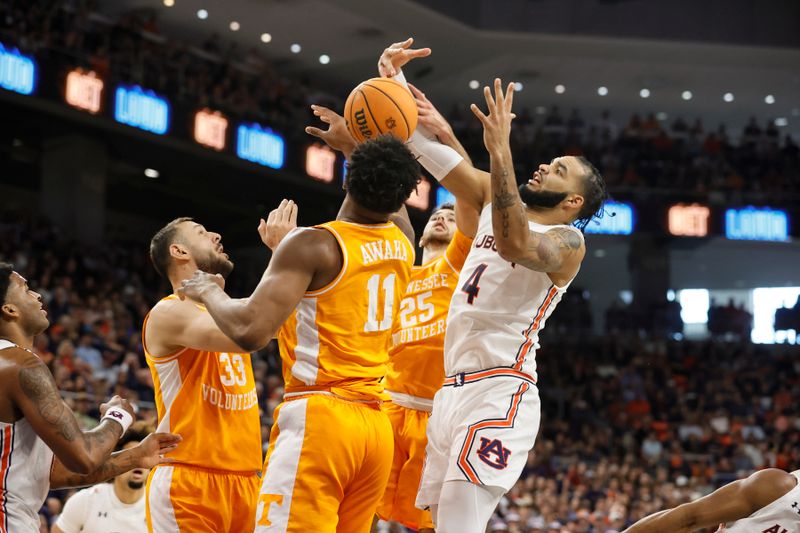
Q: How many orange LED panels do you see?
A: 5